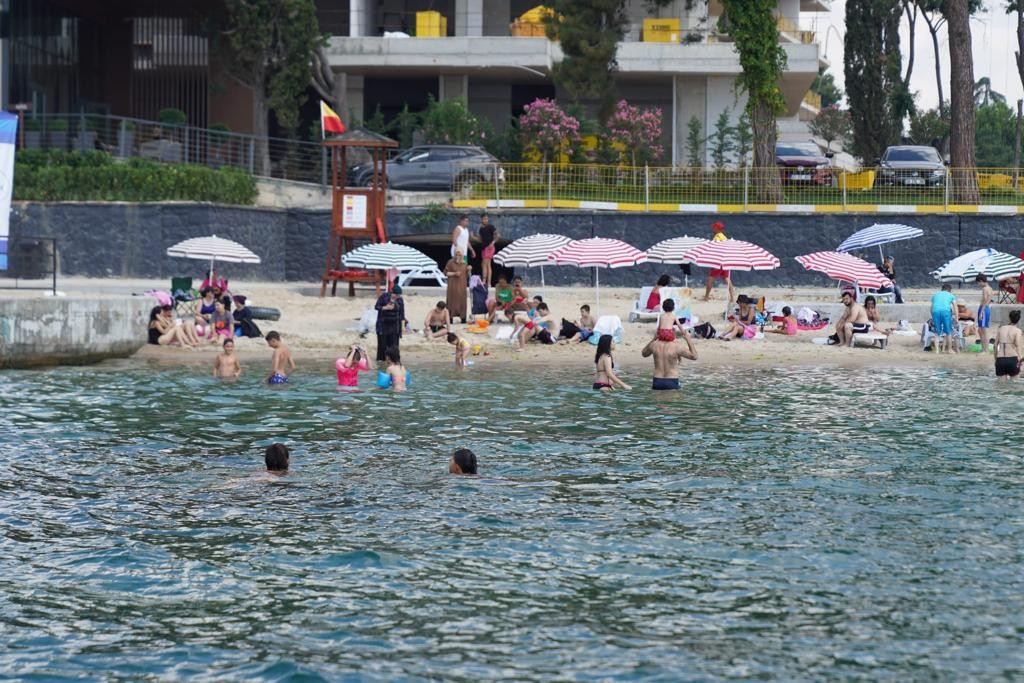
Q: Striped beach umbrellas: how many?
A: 9